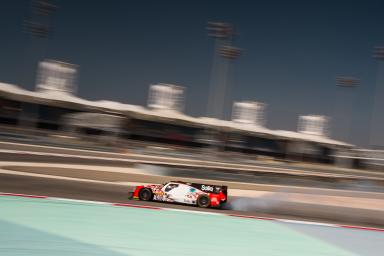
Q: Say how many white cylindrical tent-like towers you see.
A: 4